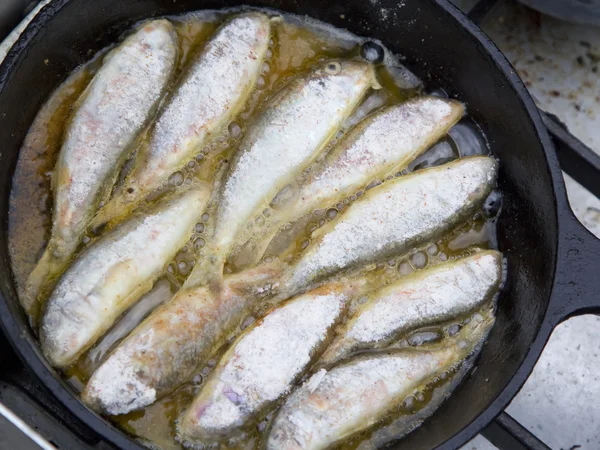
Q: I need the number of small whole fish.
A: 10